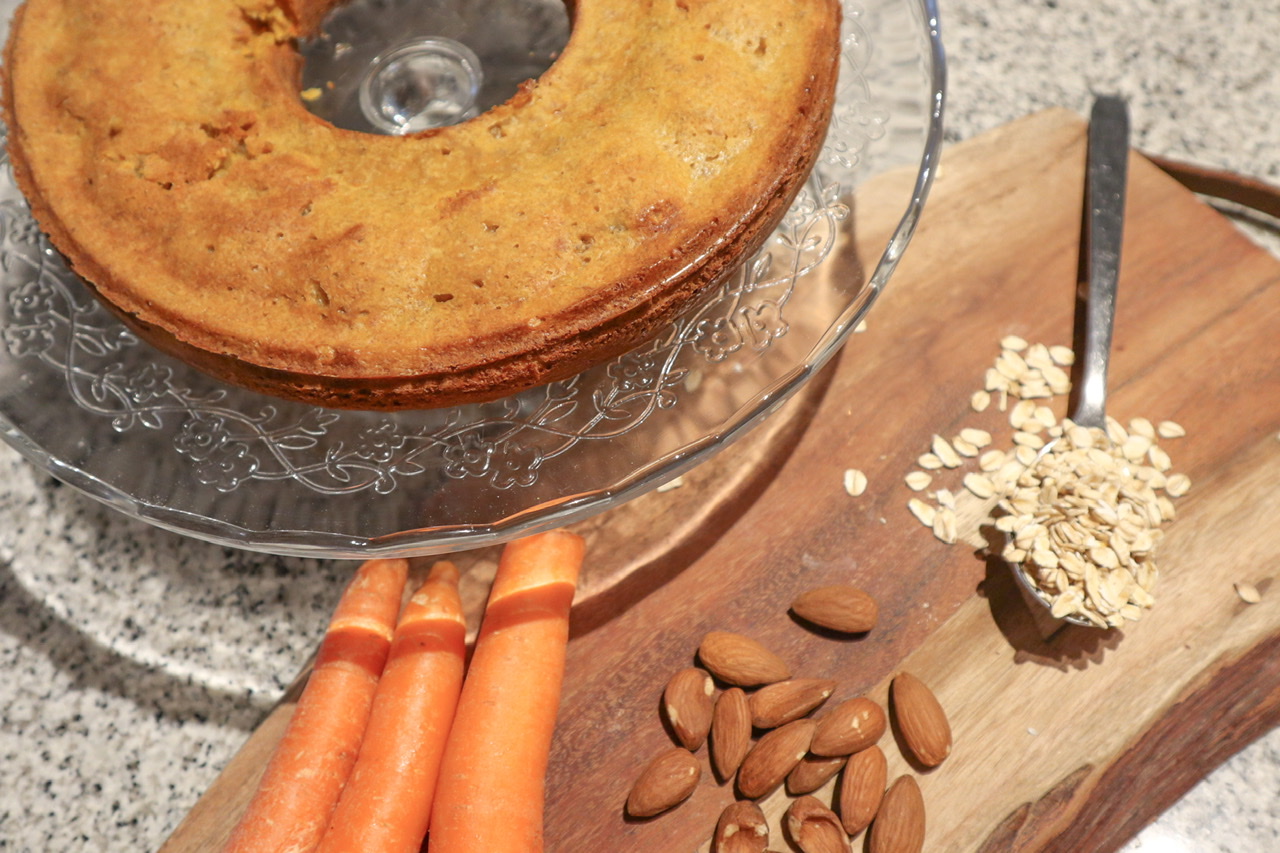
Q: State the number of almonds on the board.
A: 14